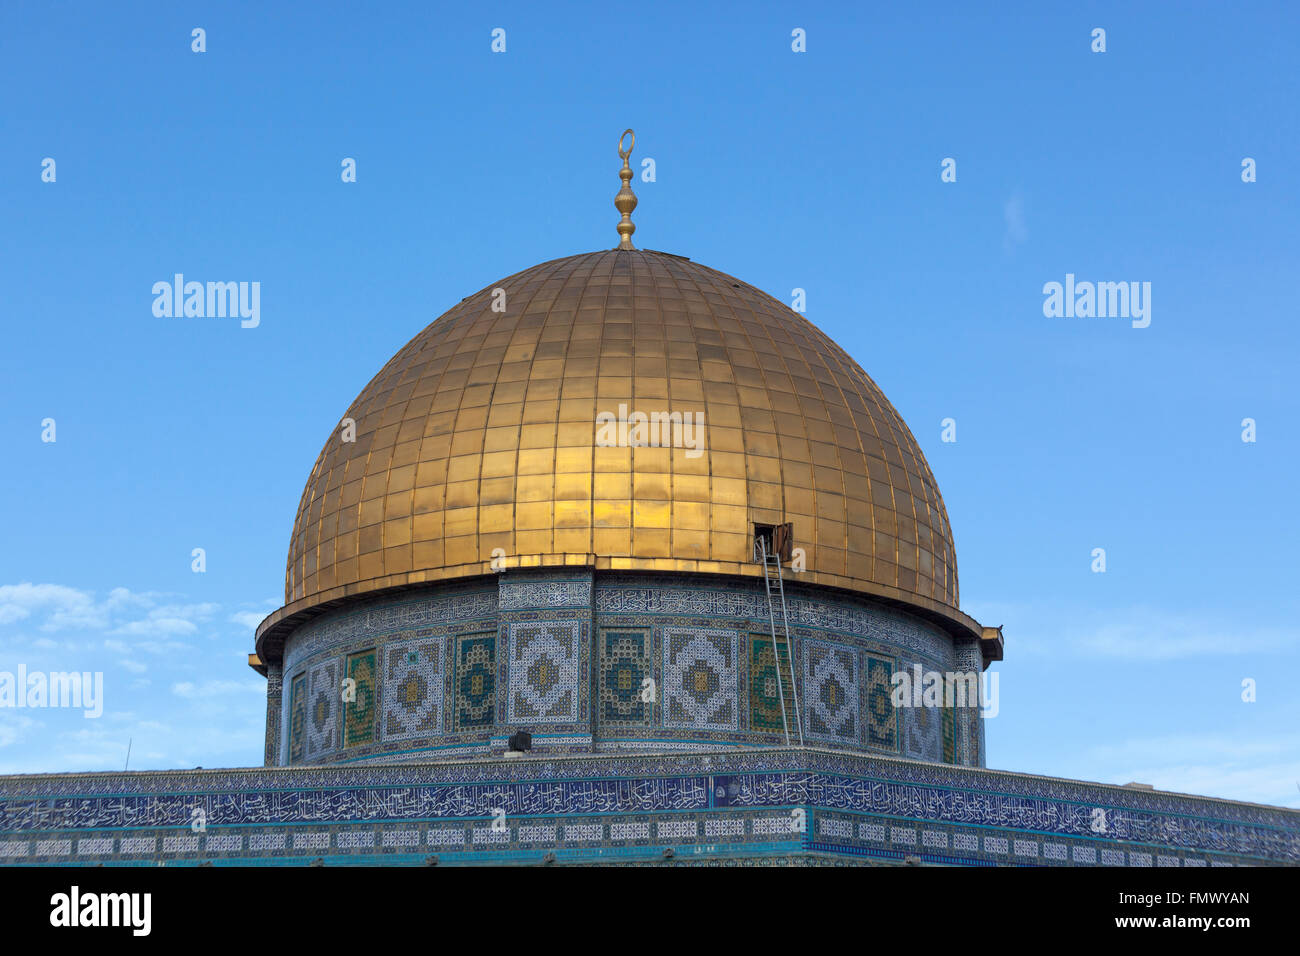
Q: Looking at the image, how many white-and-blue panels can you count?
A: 6